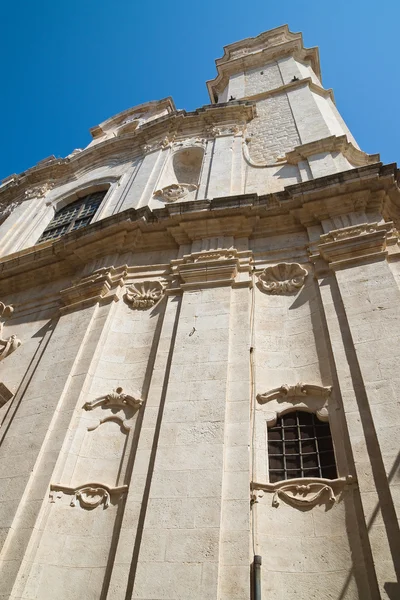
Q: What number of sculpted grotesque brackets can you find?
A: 0